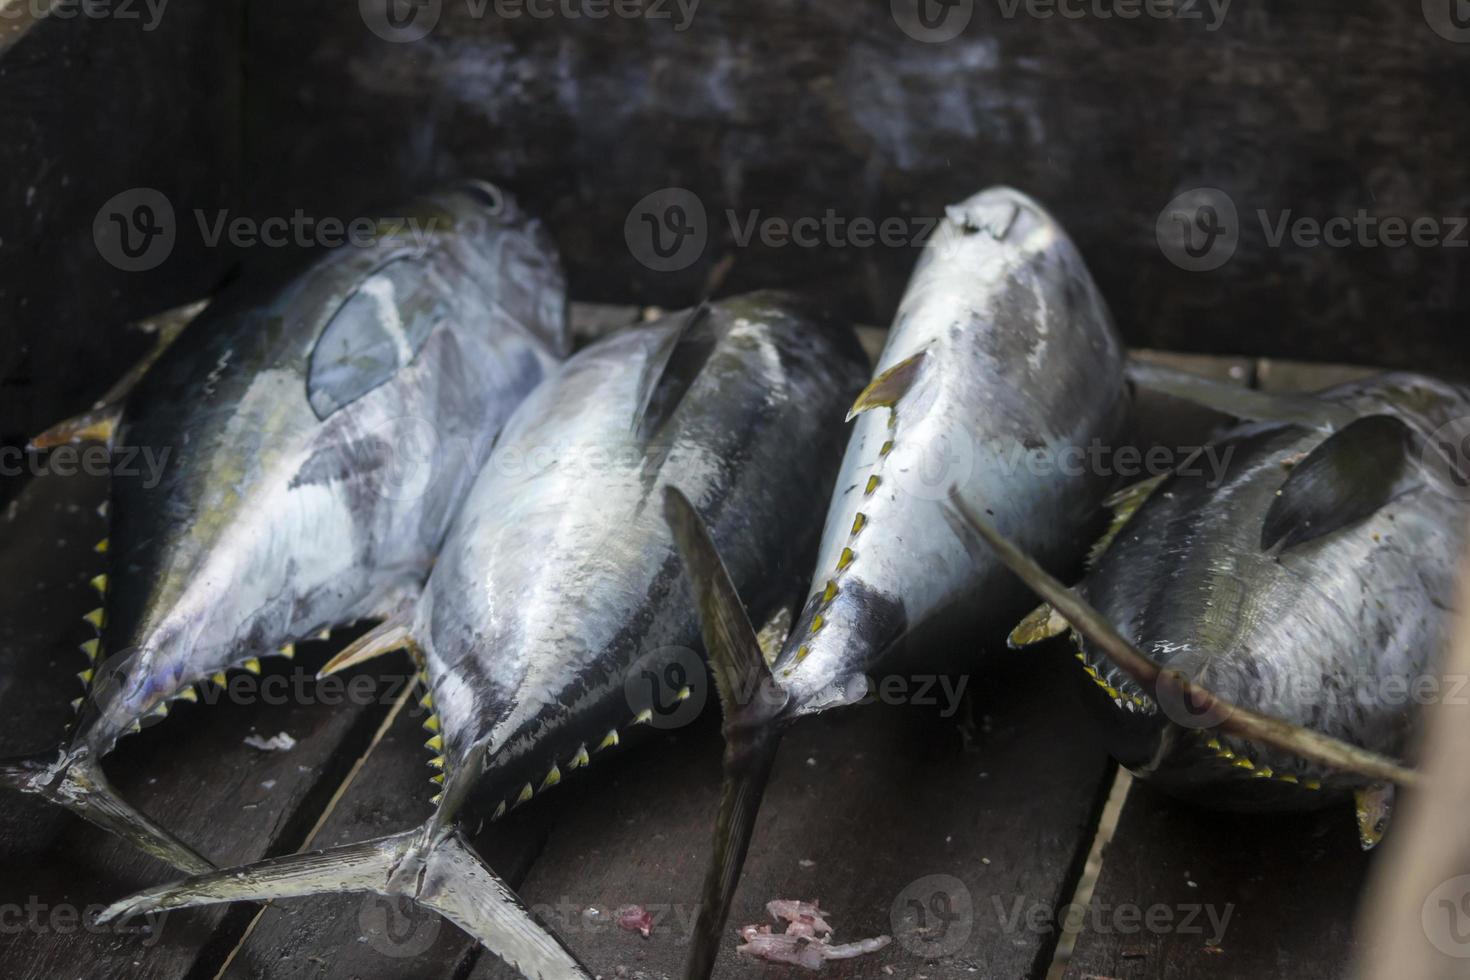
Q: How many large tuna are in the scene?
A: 4